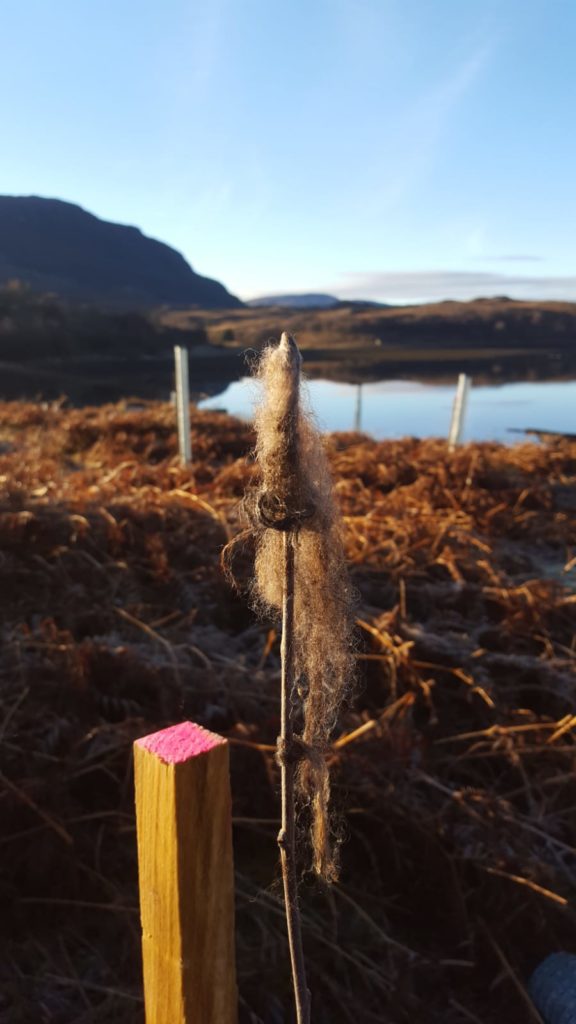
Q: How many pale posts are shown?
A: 3